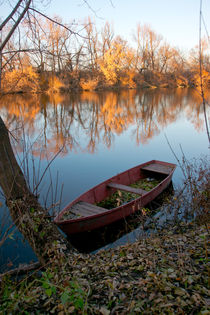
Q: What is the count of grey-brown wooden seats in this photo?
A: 3